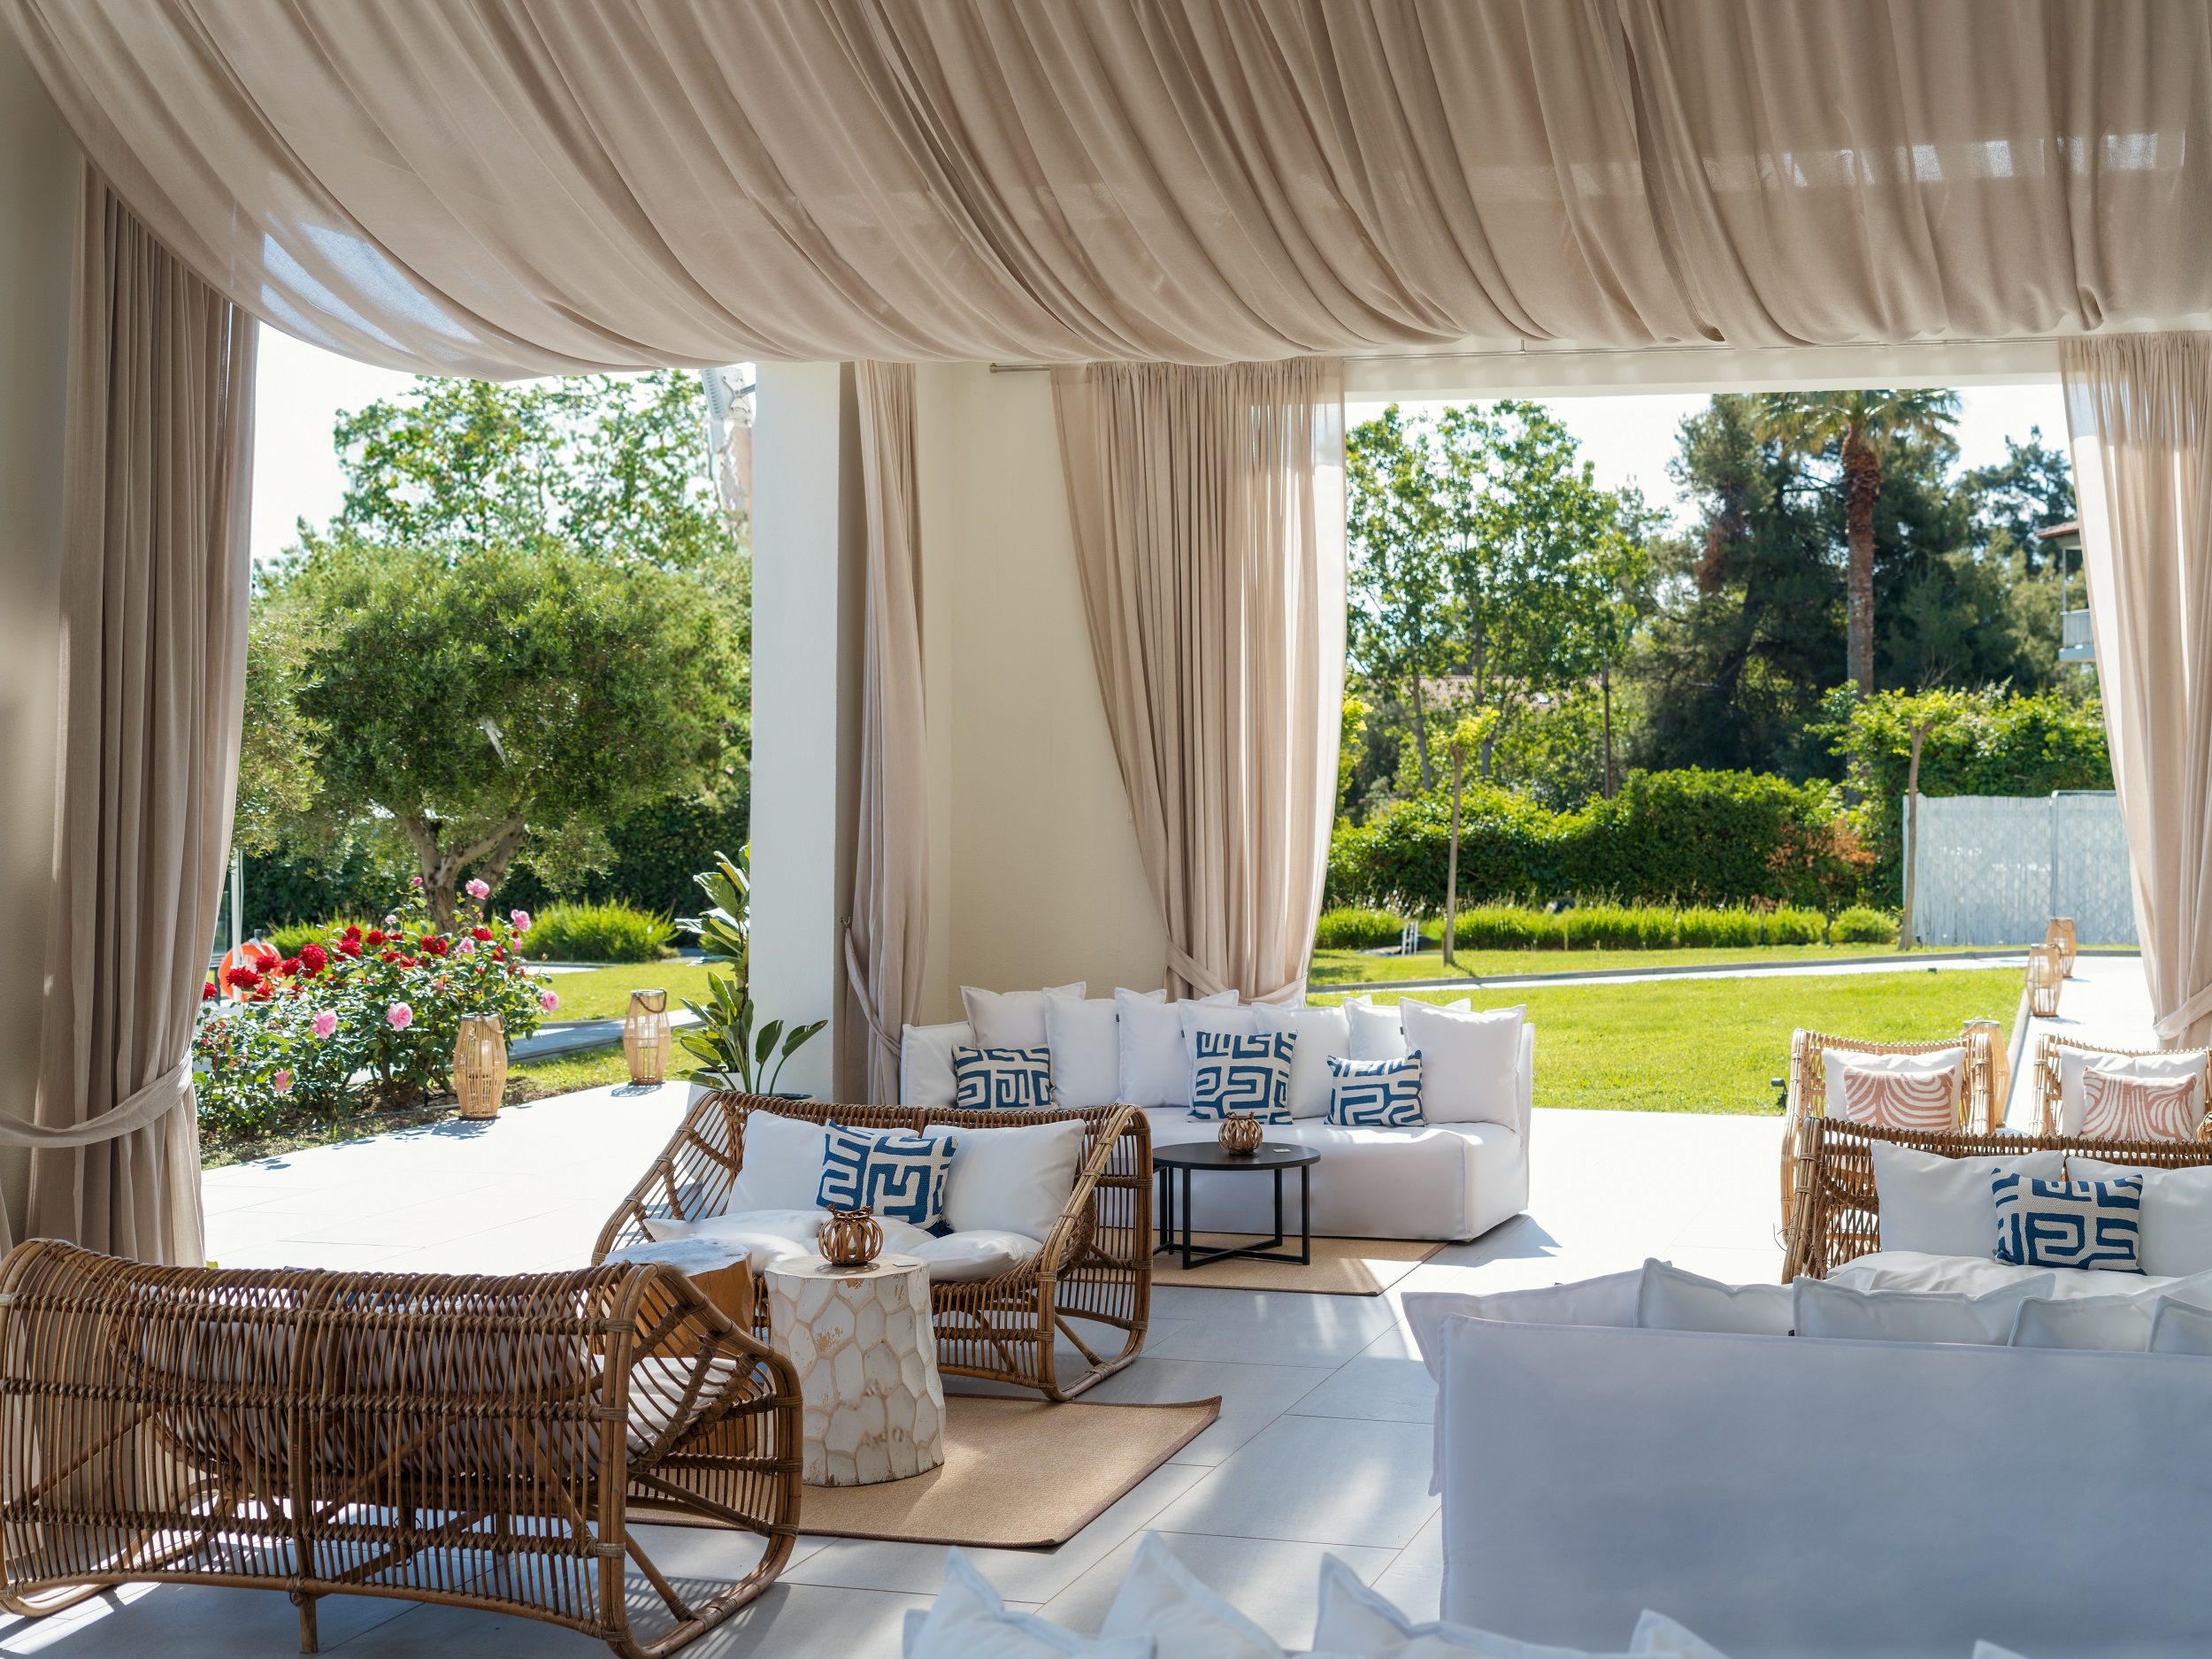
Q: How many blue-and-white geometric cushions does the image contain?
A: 5